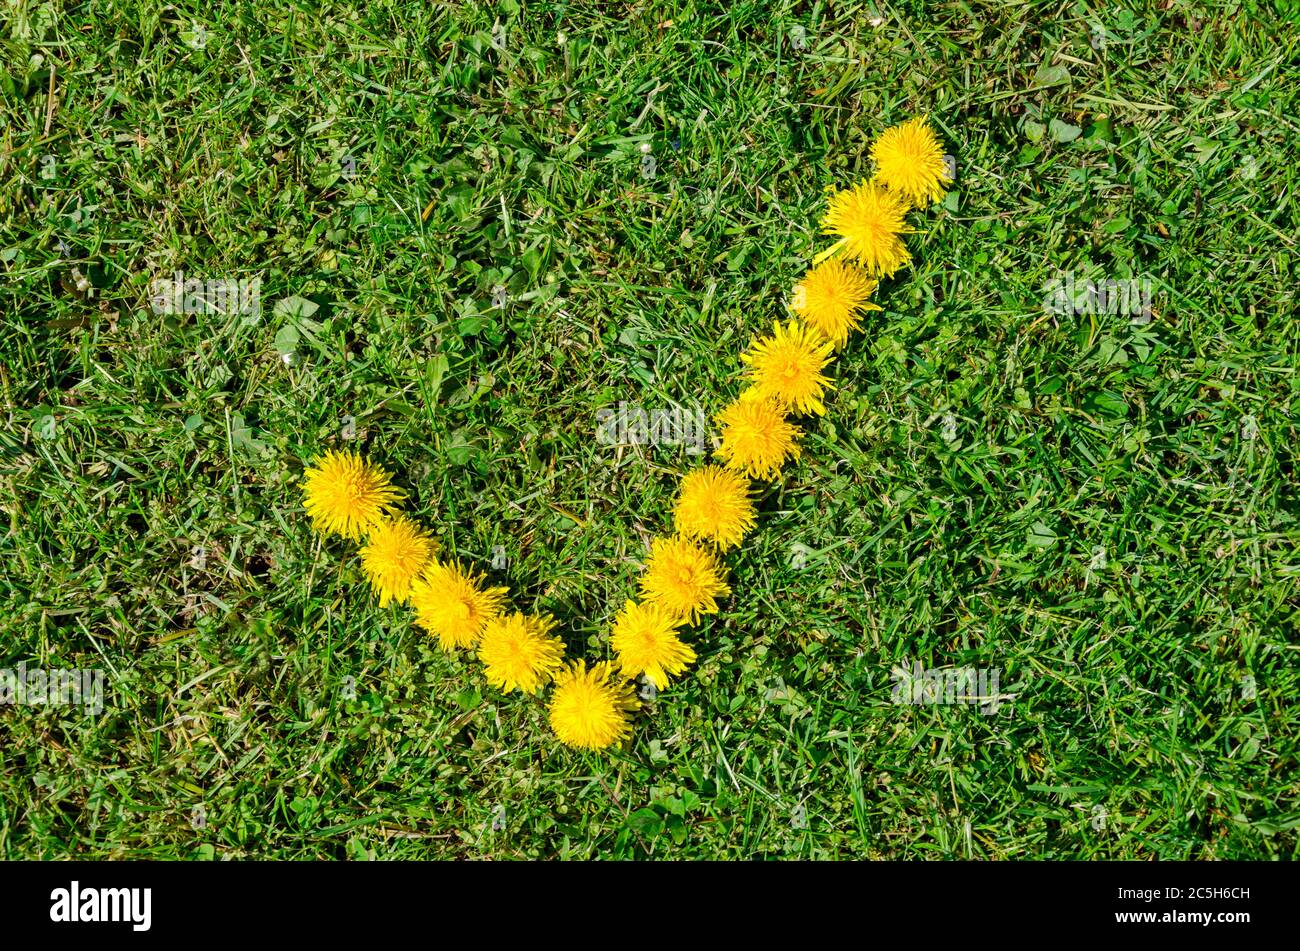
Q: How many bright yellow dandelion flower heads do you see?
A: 13